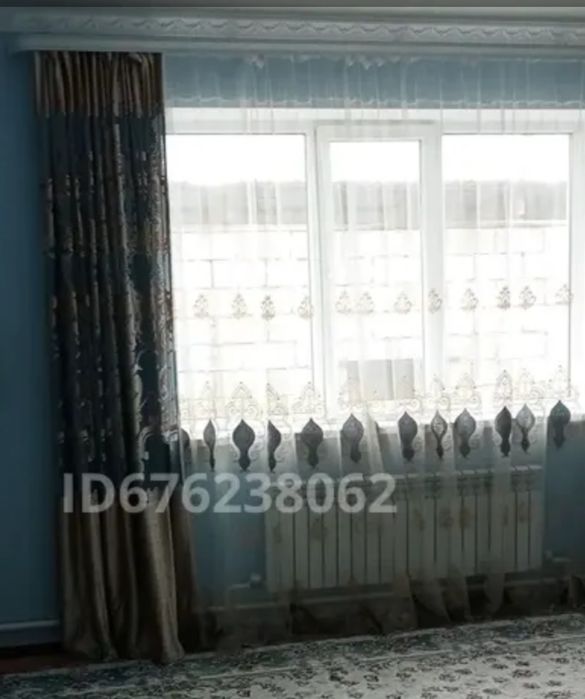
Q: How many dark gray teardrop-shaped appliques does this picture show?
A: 11